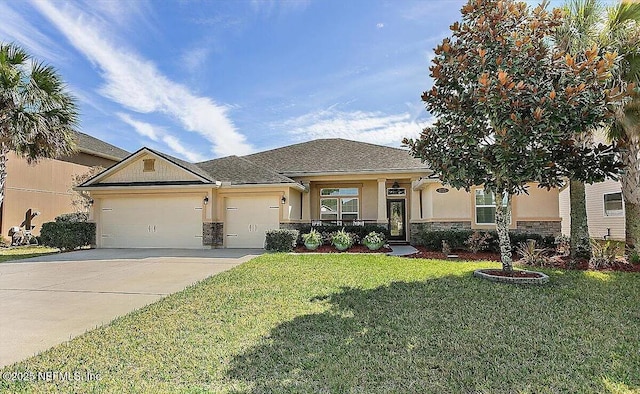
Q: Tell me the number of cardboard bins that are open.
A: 0